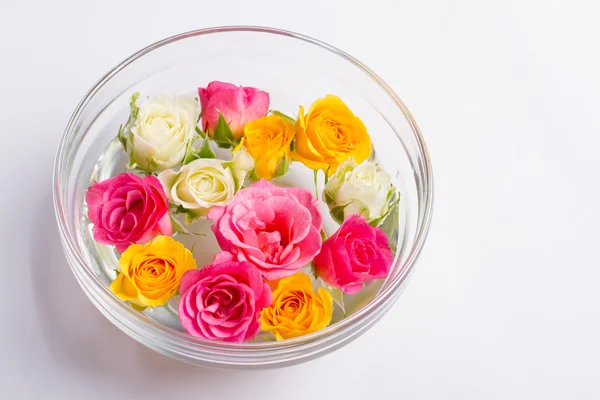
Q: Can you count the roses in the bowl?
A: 12